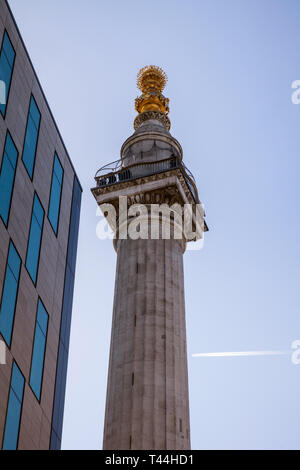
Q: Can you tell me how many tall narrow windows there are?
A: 8